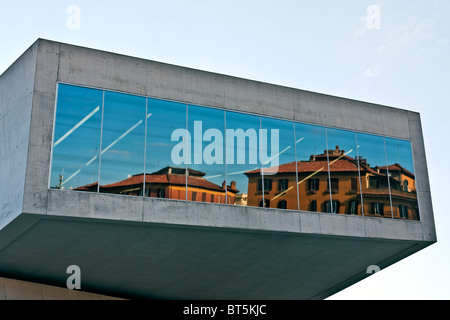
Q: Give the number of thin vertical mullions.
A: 9